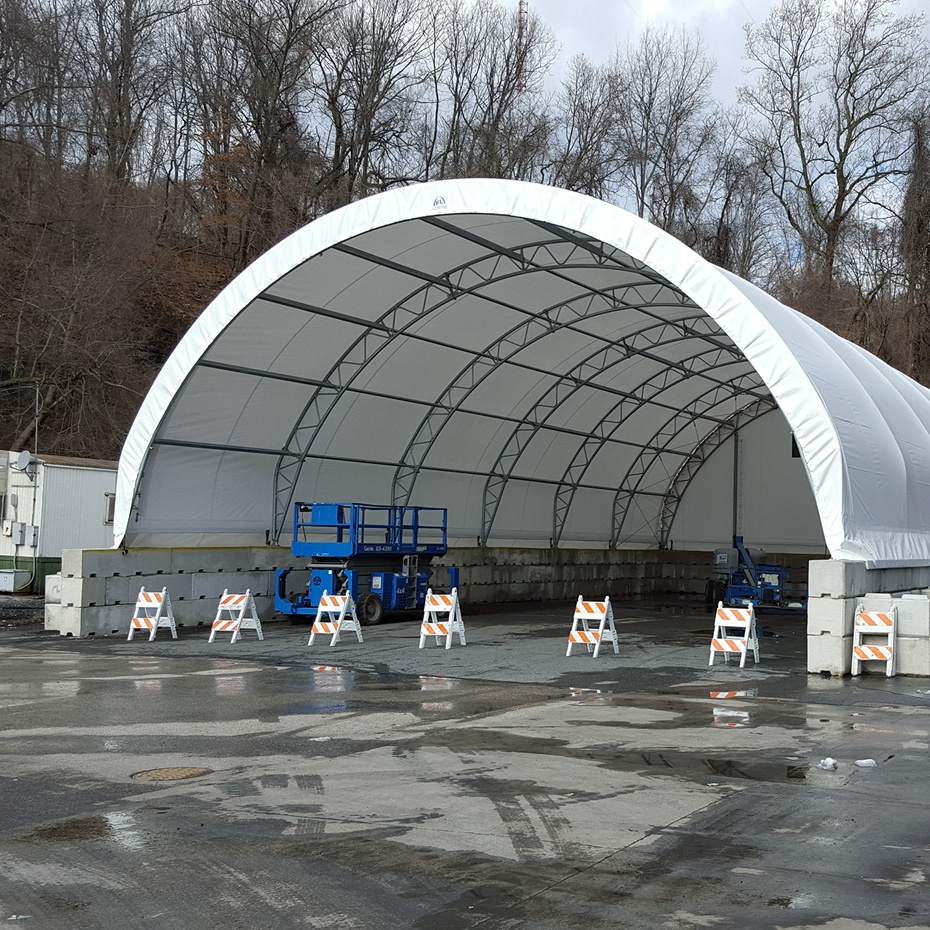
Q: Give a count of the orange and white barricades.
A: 7